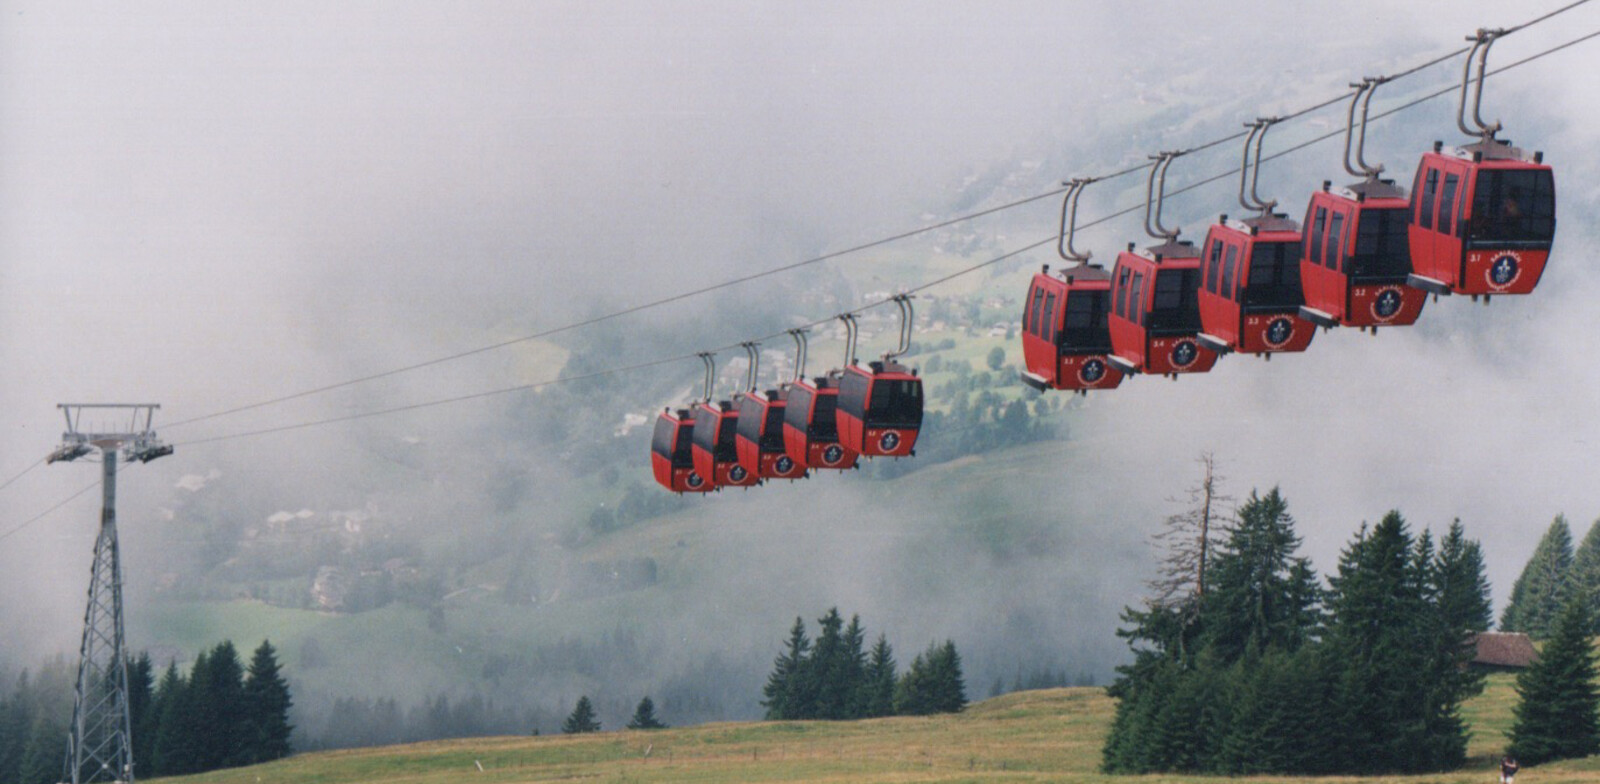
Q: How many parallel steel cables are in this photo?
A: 2